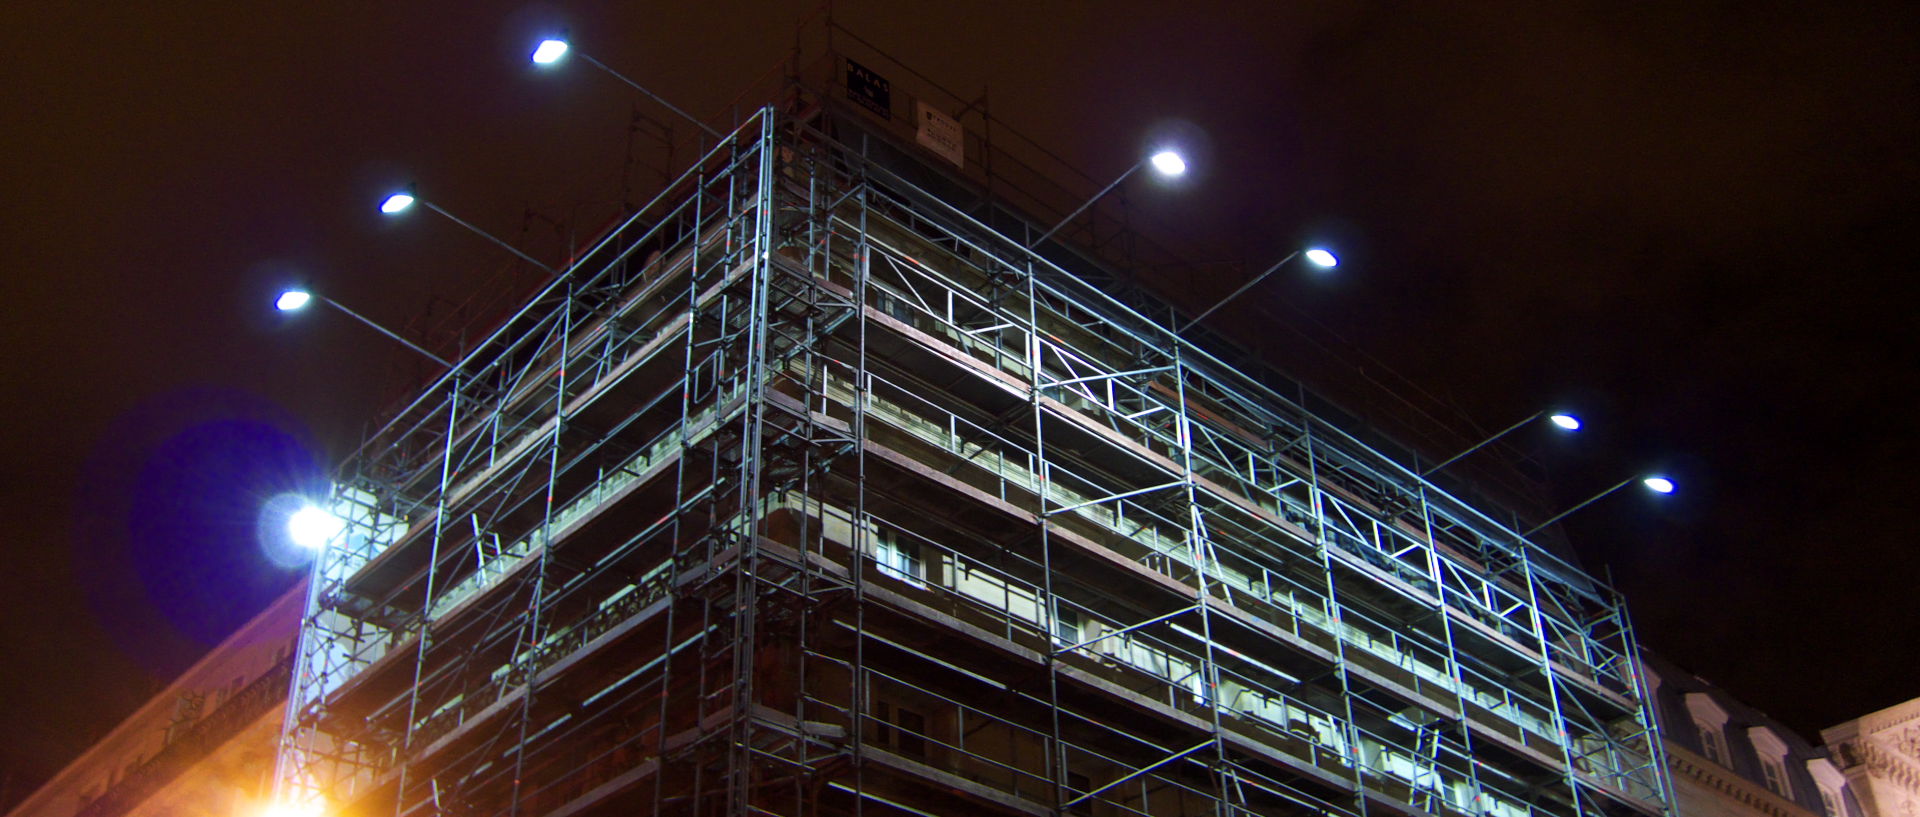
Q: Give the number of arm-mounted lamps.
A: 7